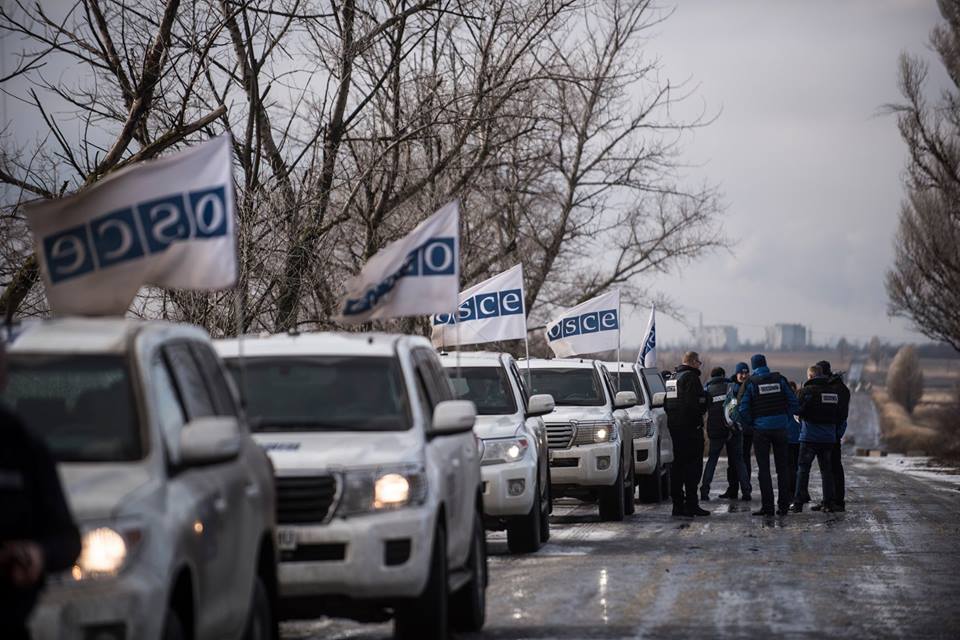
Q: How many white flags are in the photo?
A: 5